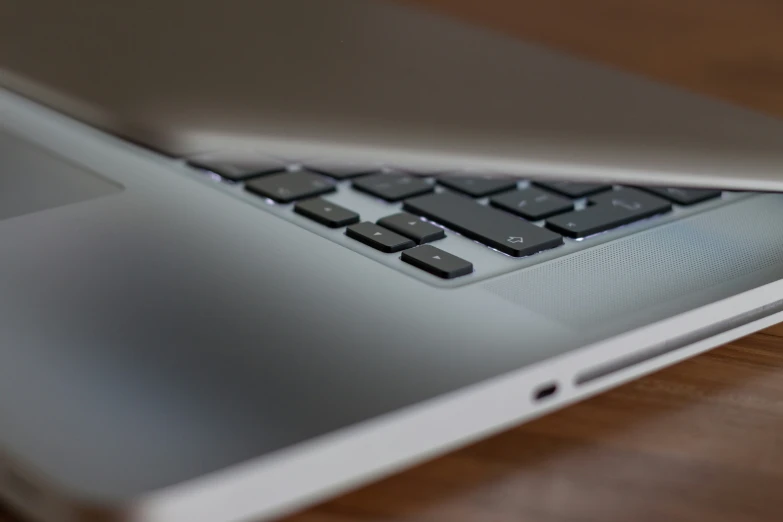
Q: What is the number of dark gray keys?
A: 14